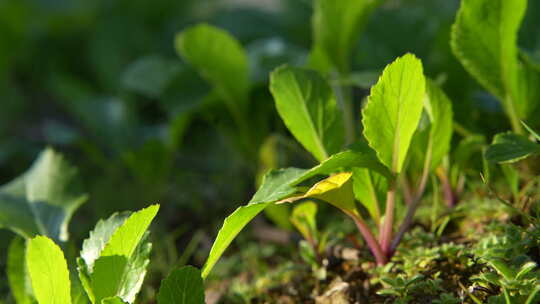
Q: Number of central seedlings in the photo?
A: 1